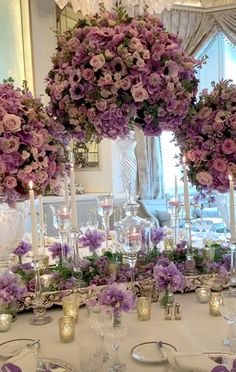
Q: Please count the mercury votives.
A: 6